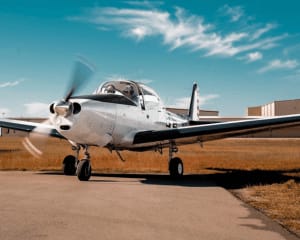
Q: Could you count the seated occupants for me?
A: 2